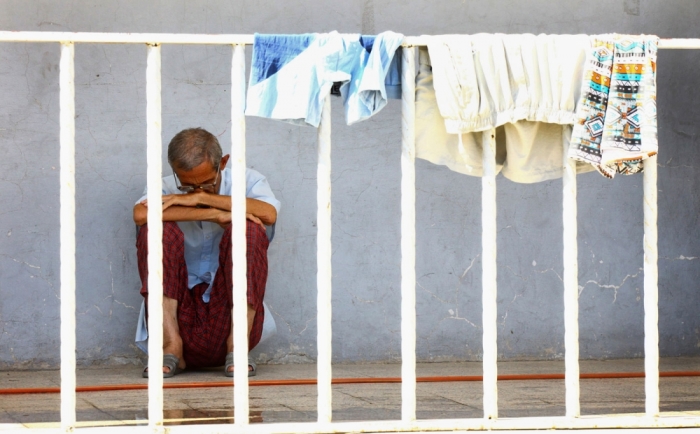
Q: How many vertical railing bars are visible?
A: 8